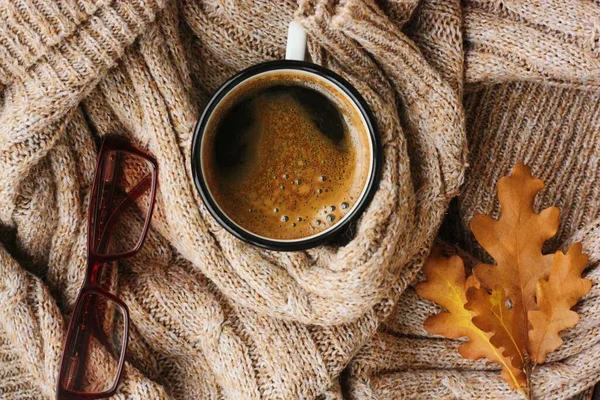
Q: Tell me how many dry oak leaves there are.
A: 4